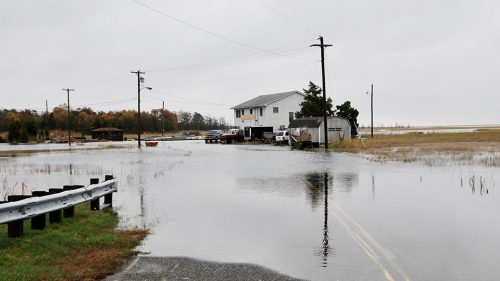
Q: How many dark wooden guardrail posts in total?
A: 6